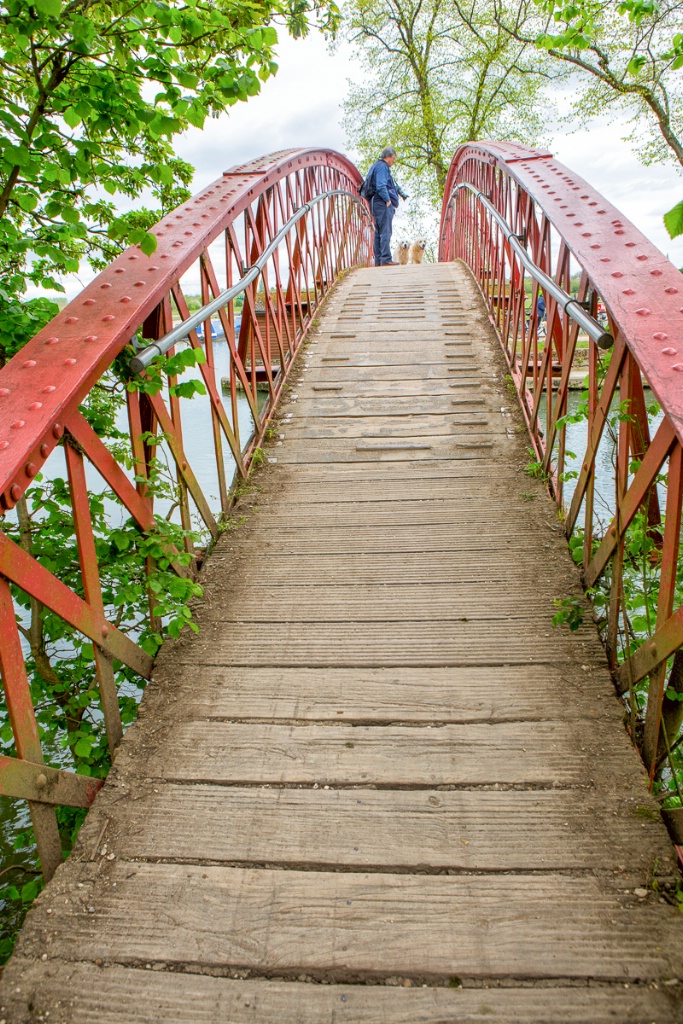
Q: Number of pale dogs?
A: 2